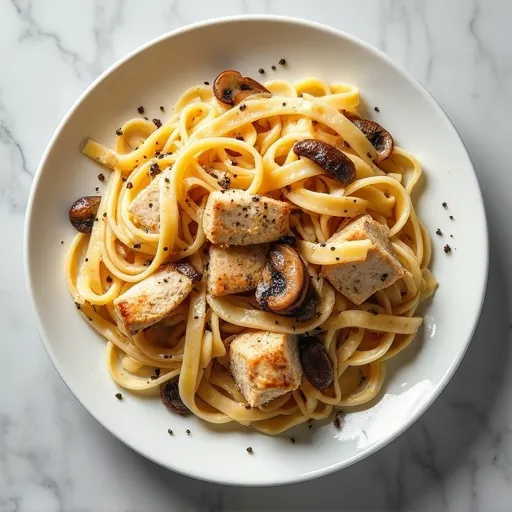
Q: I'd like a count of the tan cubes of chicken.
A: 6